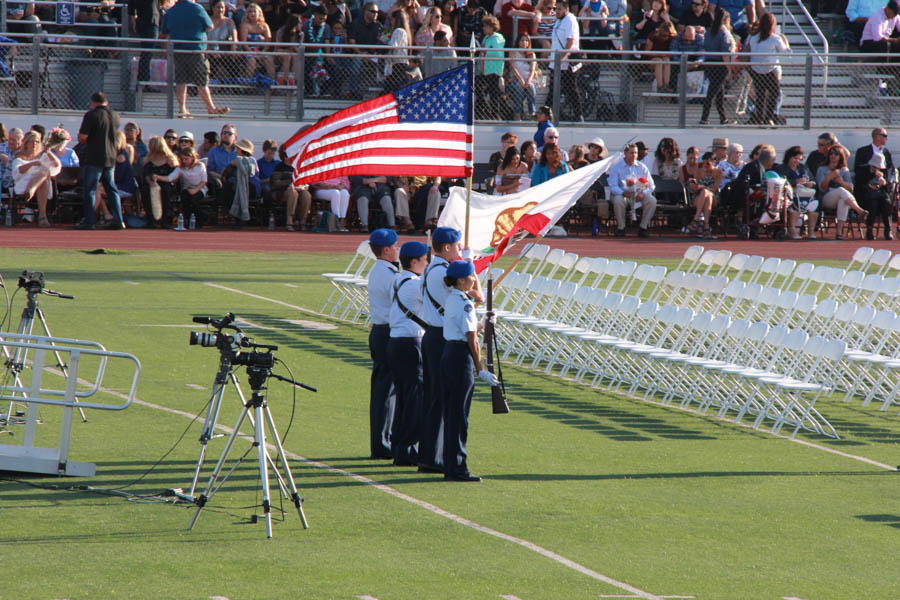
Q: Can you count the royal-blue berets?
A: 4